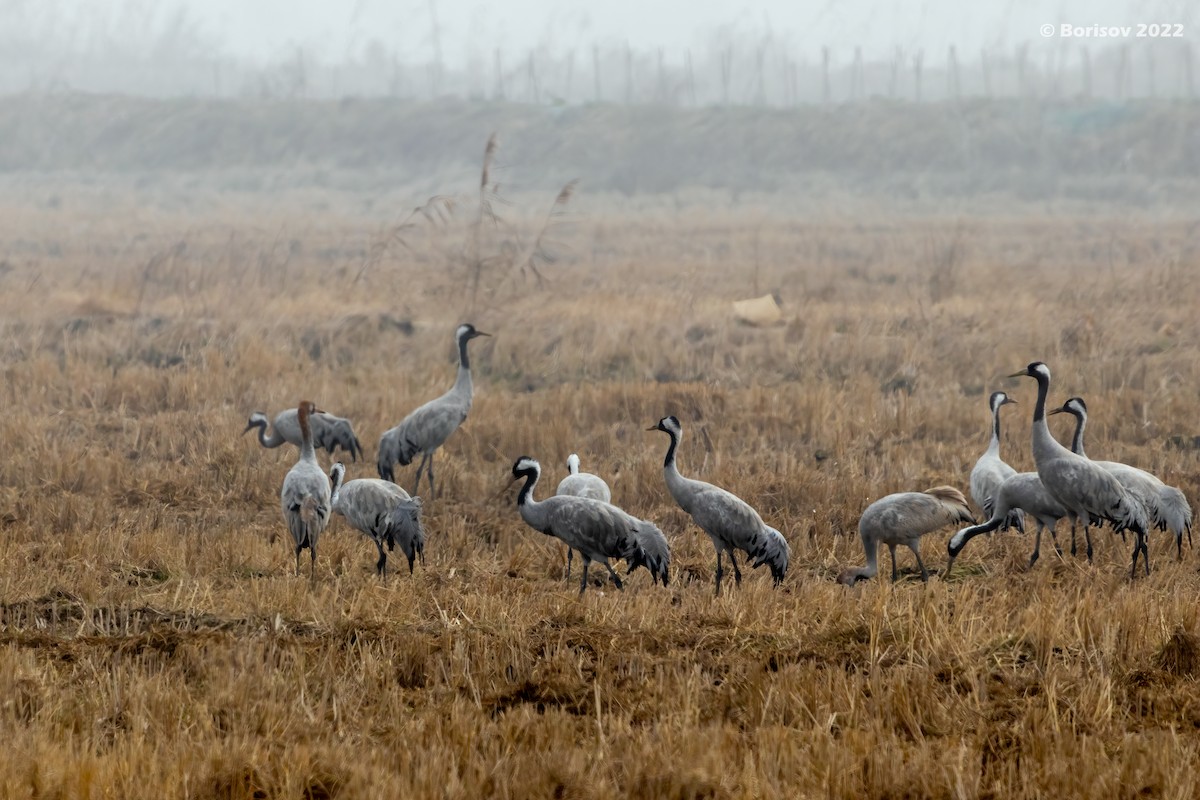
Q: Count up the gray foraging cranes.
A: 12